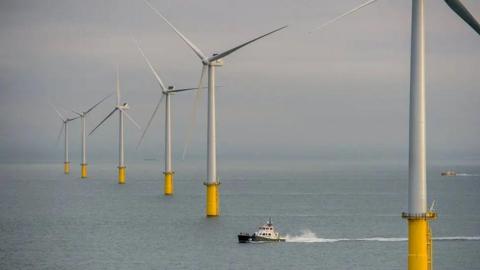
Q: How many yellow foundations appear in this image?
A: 6